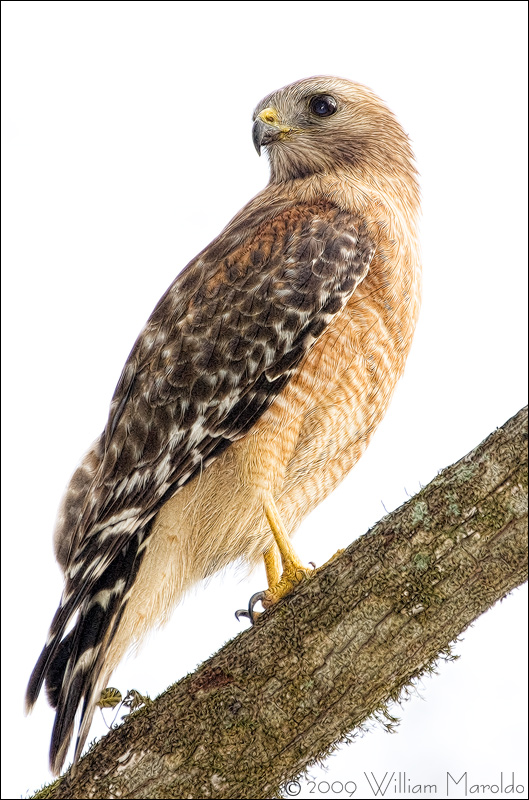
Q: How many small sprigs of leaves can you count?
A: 2